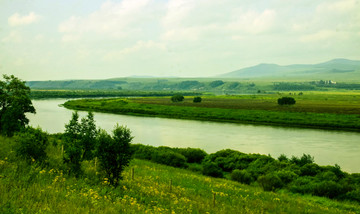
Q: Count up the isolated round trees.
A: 3